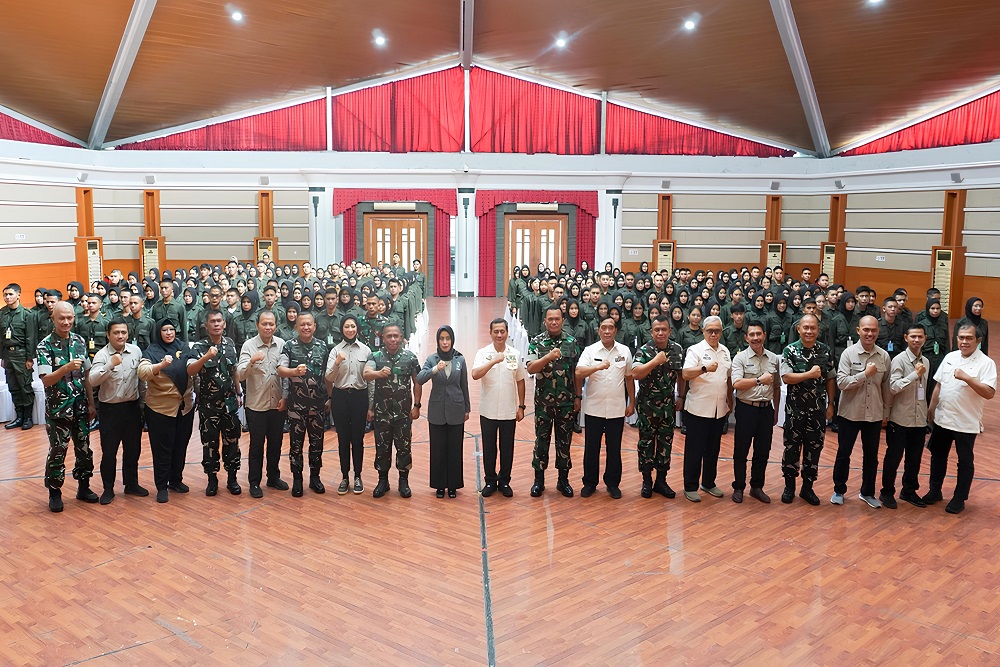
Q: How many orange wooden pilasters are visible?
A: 7